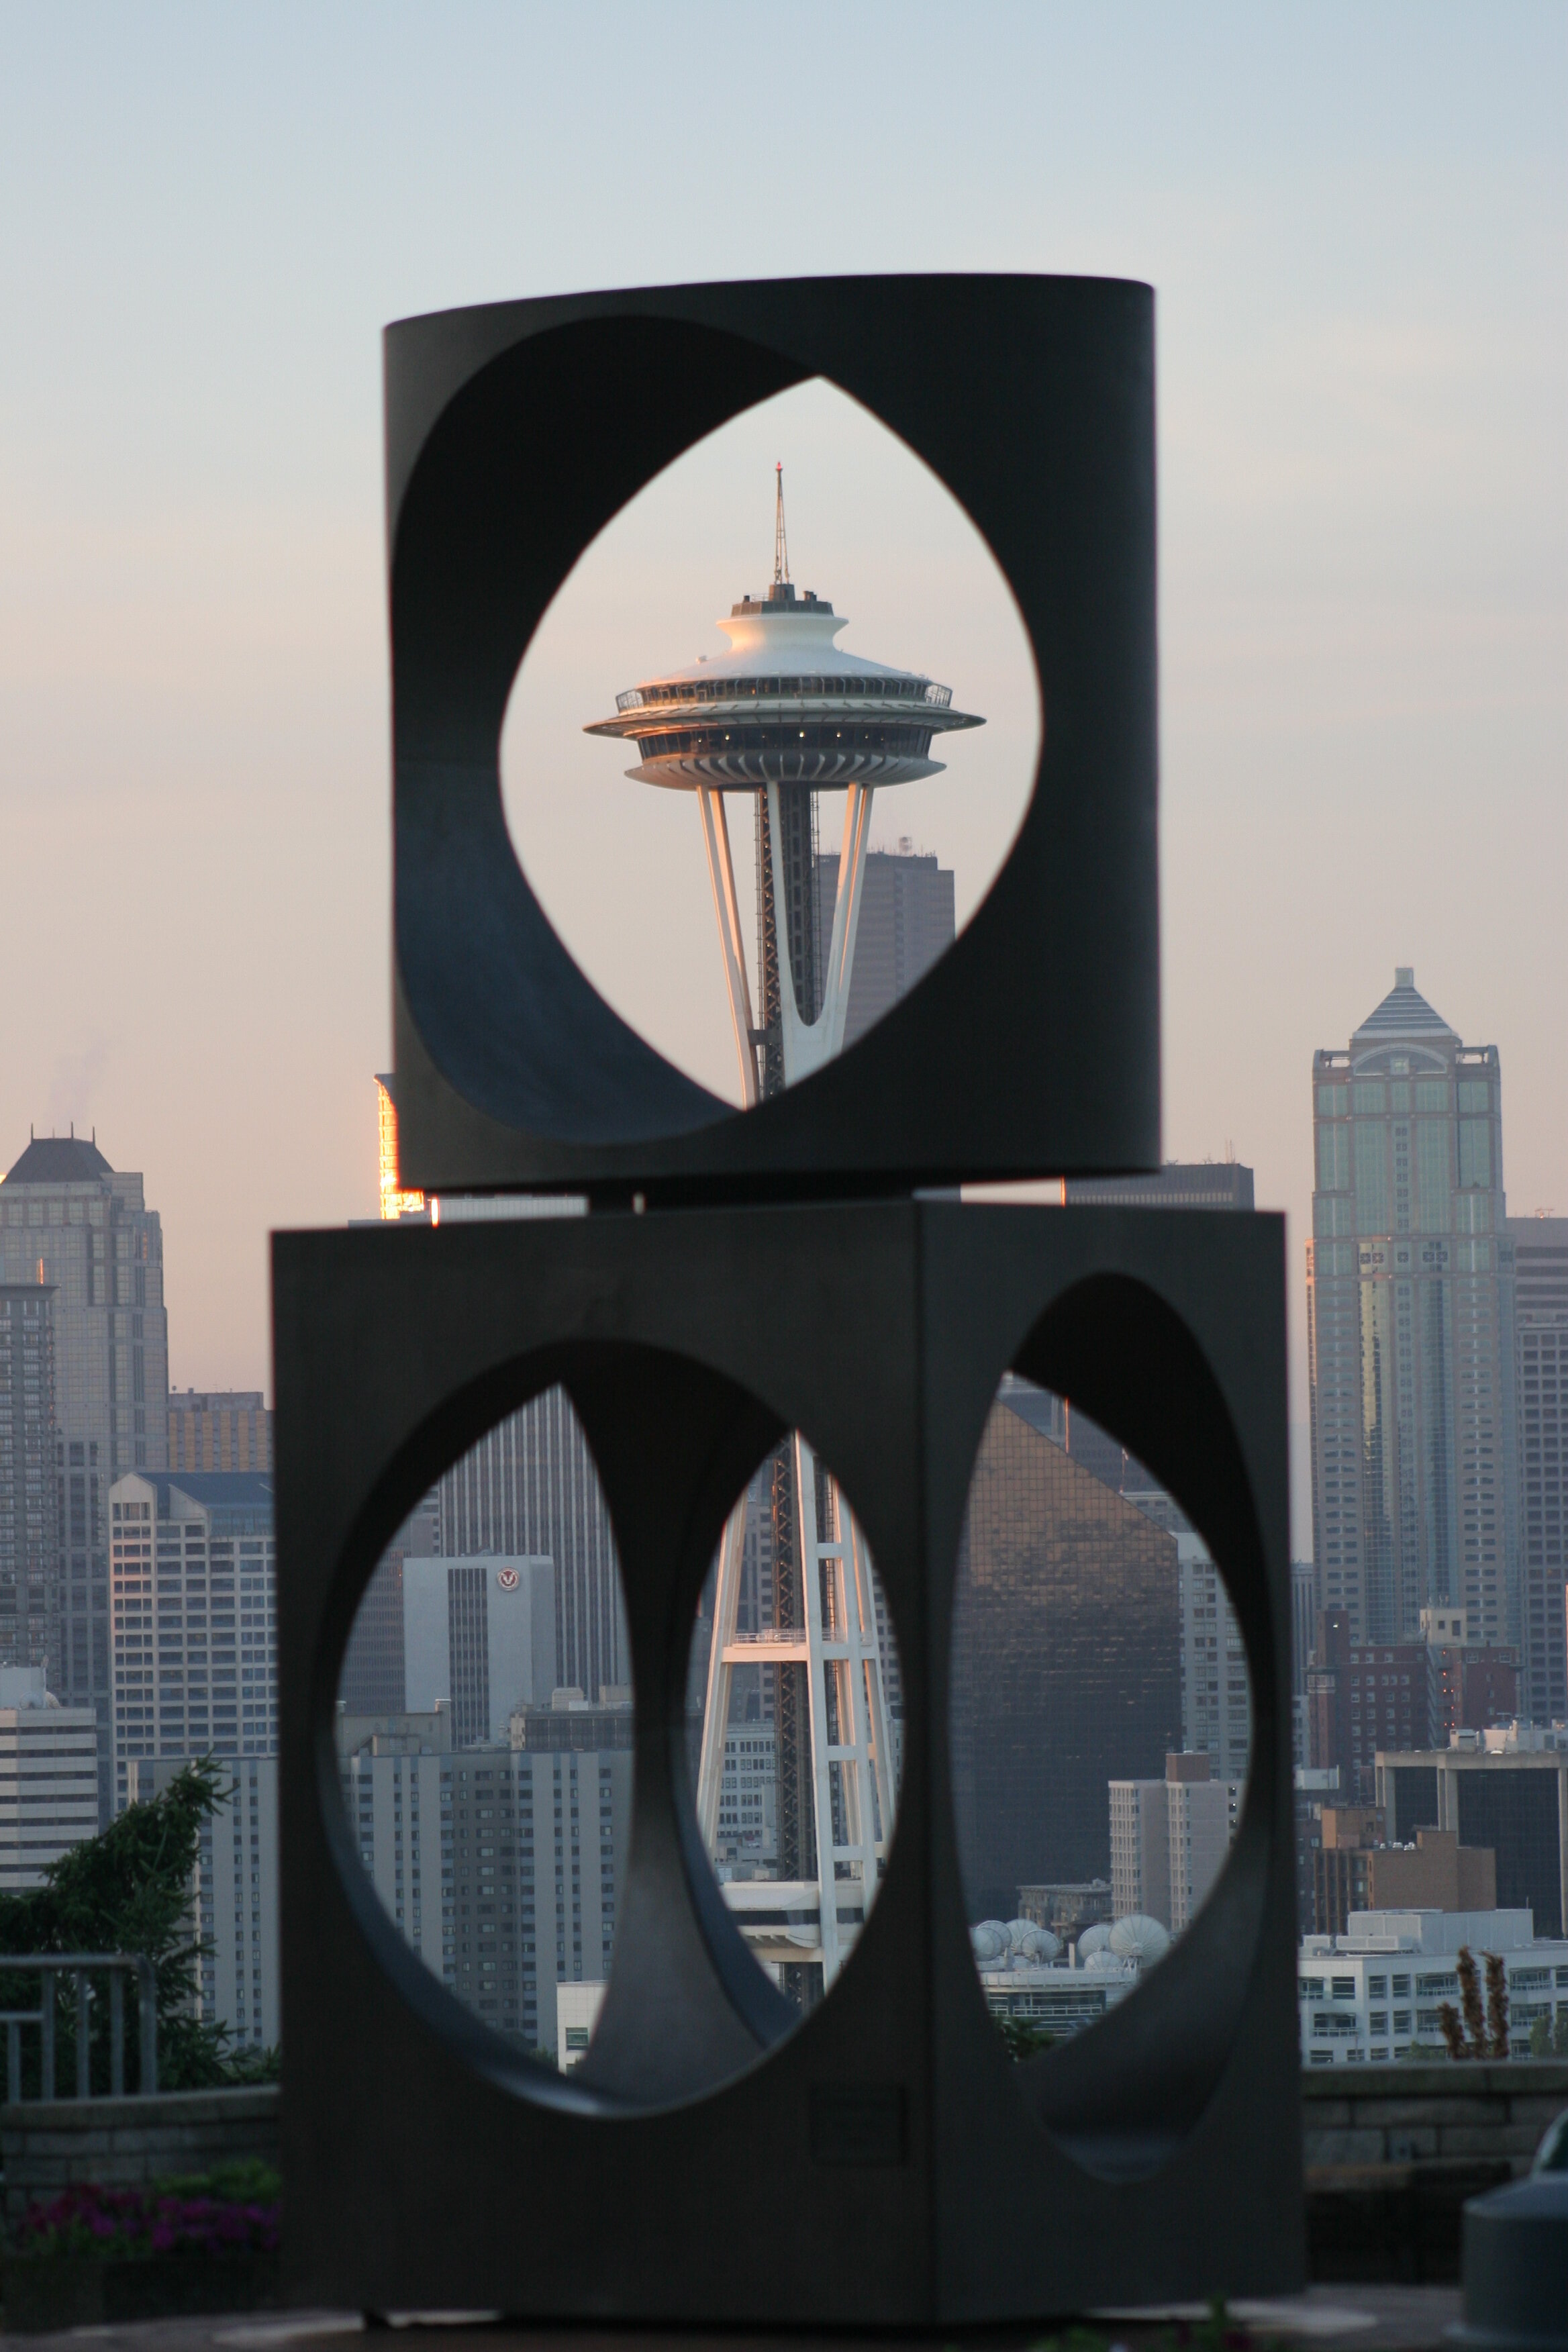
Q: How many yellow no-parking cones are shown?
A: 0